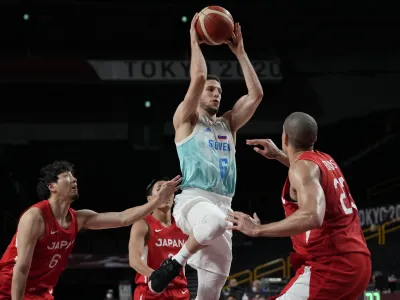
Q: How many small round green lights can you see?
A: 3